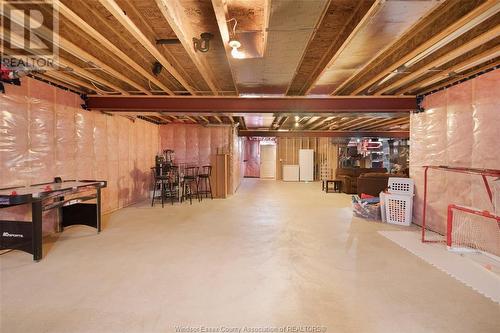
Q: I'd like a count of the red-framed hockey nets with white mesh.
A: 2